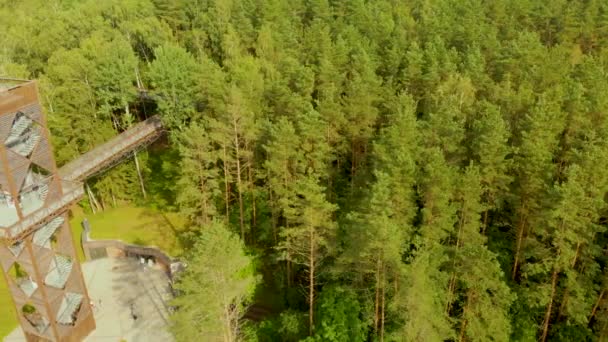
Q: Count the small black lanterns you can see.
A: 0